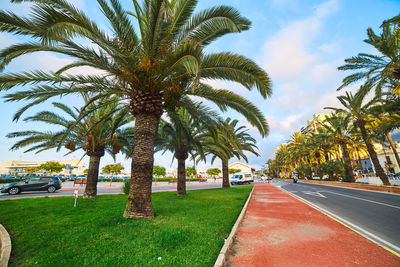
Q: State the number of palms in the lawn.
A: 4